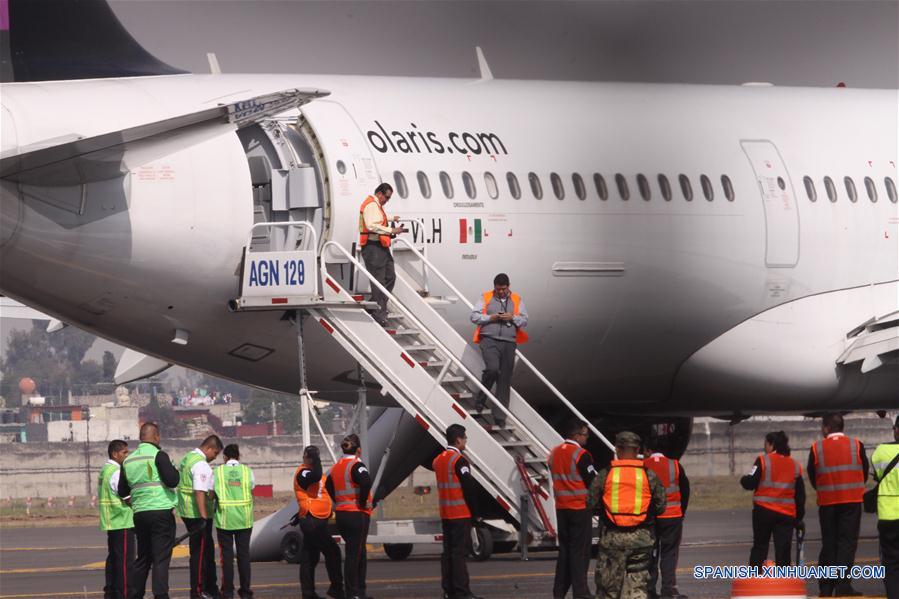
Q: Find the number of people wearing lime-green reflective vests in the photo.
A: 5